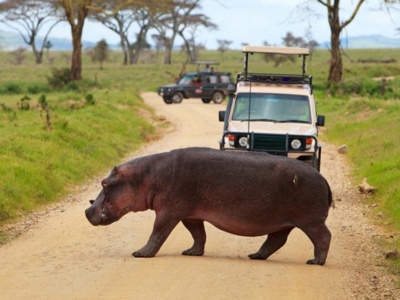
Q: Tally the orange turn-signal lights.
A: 2